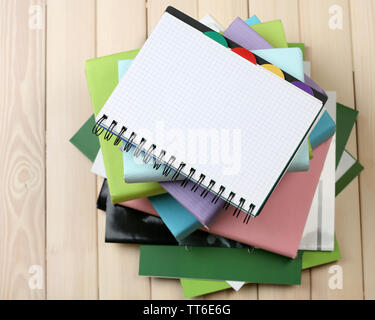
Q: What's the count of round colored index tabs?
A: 4